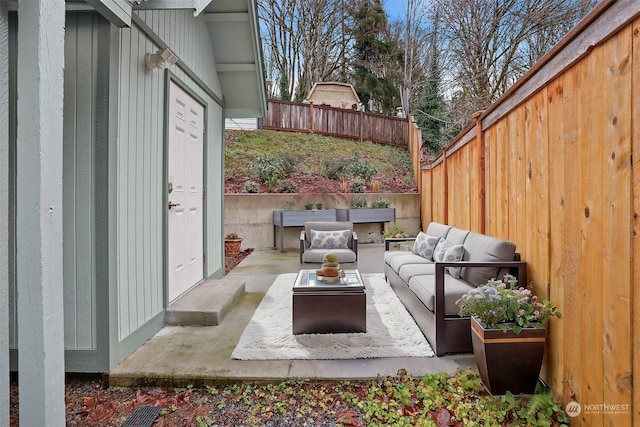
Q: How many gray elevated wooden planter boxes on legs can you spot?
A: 2